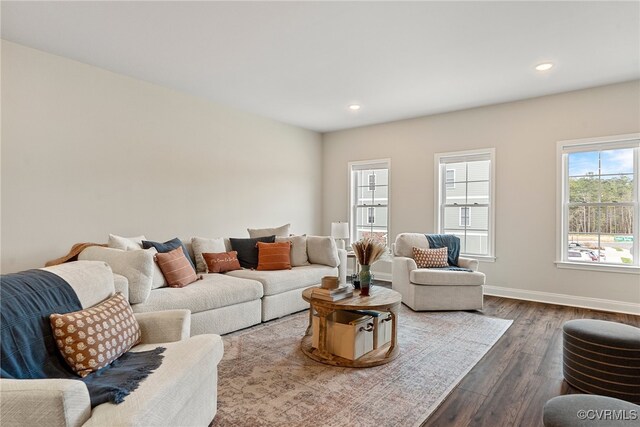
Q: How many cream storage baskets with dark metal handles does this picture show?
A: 2